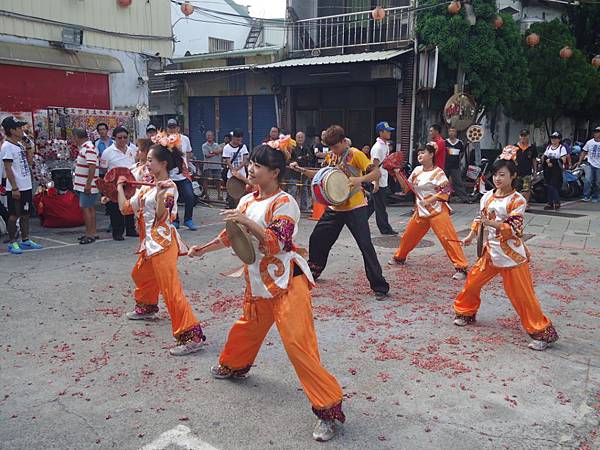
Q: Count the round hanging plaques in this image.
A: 2